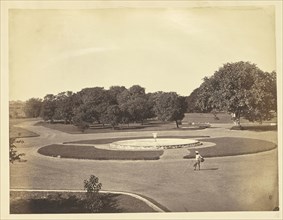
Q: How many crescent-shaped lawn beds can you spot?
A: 3